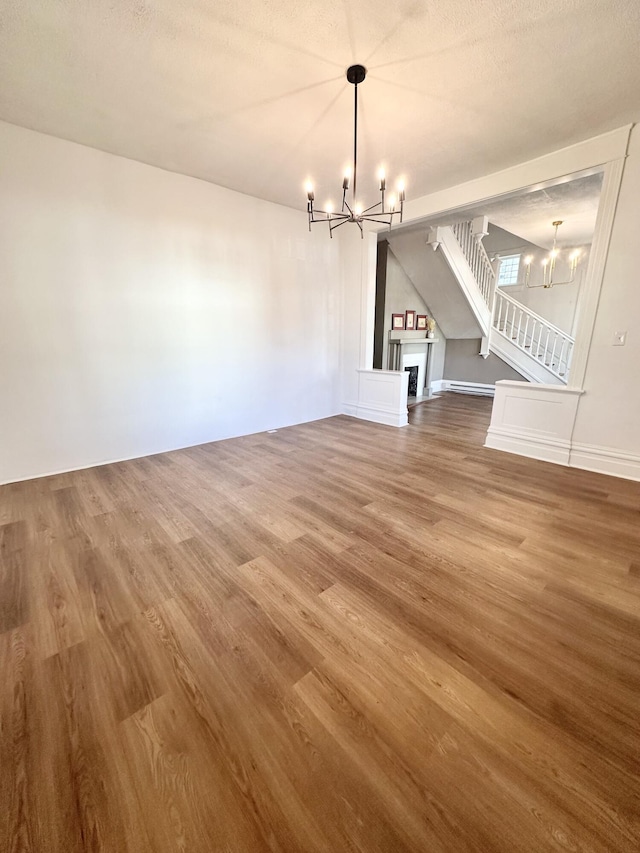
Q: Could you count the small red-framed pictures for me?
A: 3